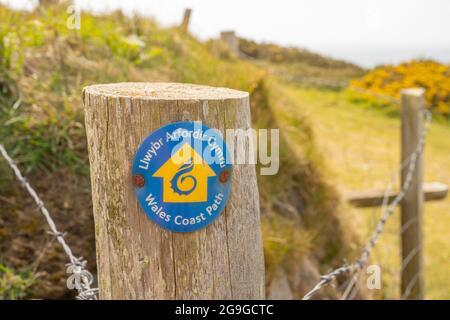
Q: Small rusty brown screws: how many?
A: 2